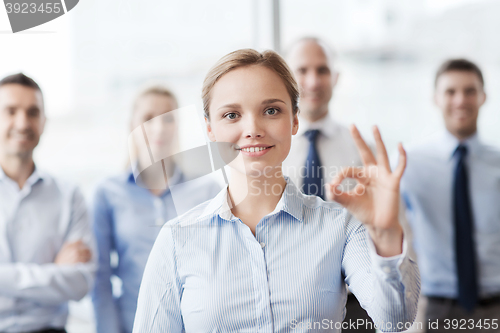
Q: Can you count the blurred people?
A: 4